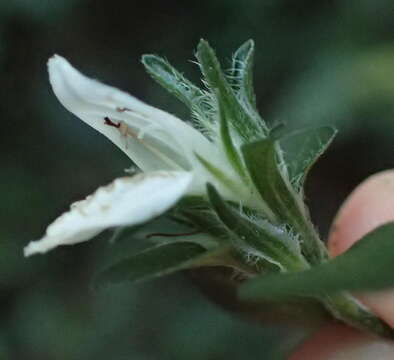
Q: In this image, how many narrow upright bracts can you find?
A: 3